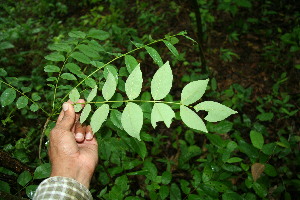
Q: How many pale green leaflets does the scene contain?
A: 13